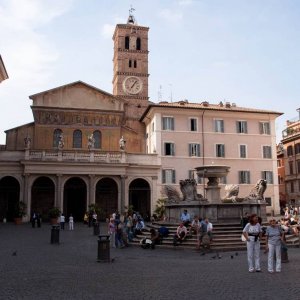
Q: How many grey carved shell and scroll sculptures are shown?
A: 4